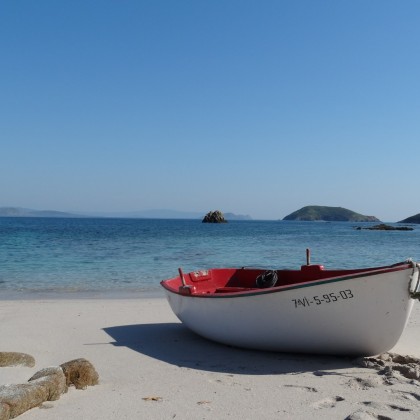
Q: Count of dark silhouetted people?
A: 0